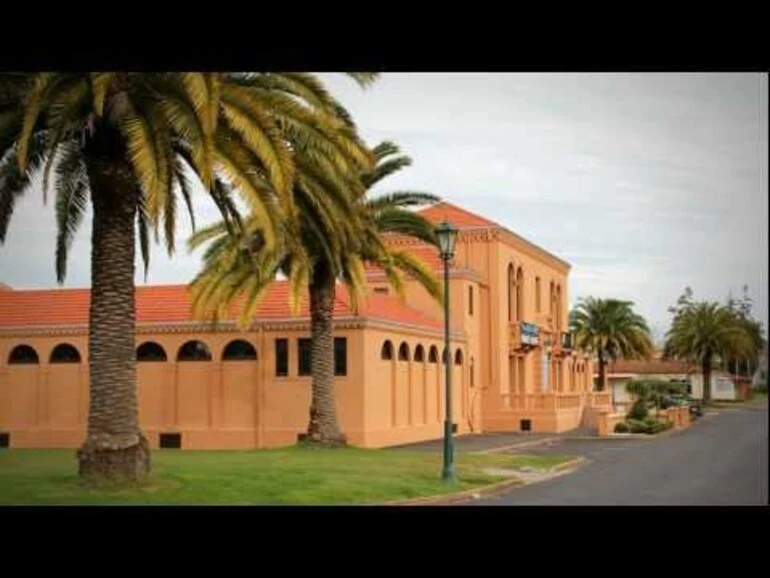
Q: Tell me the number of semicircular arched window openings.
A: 11